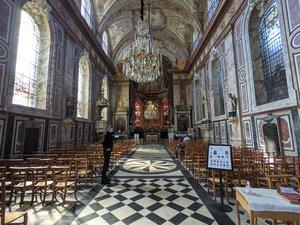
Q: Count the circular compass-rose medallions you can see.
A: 1